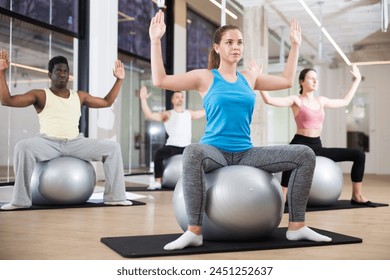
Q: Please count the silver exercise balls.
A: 4